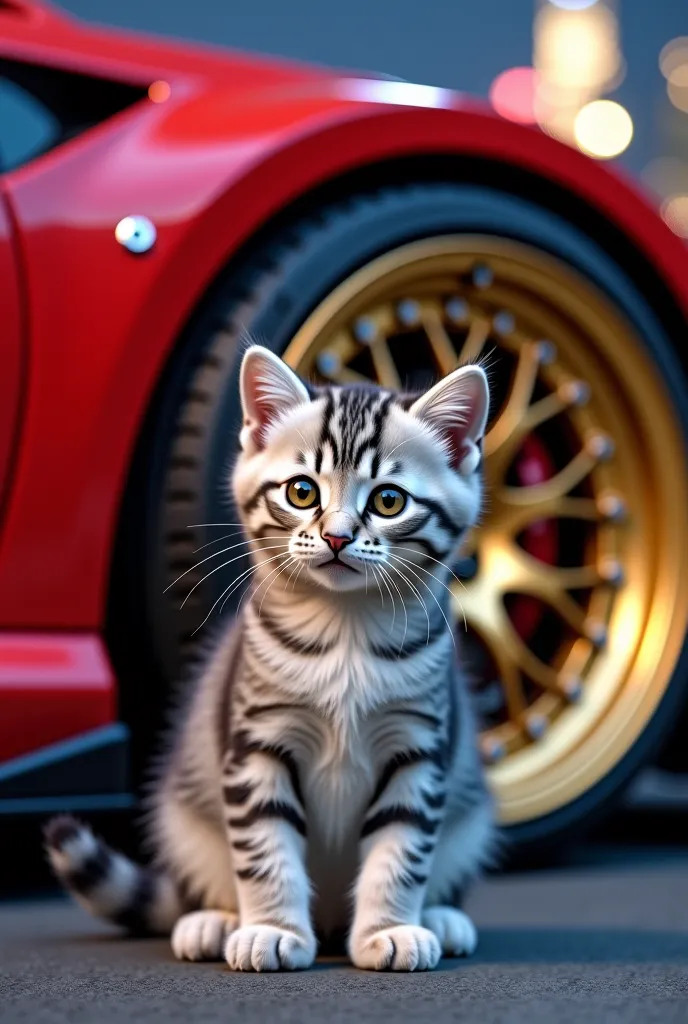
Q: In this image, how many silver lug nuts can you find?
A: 15